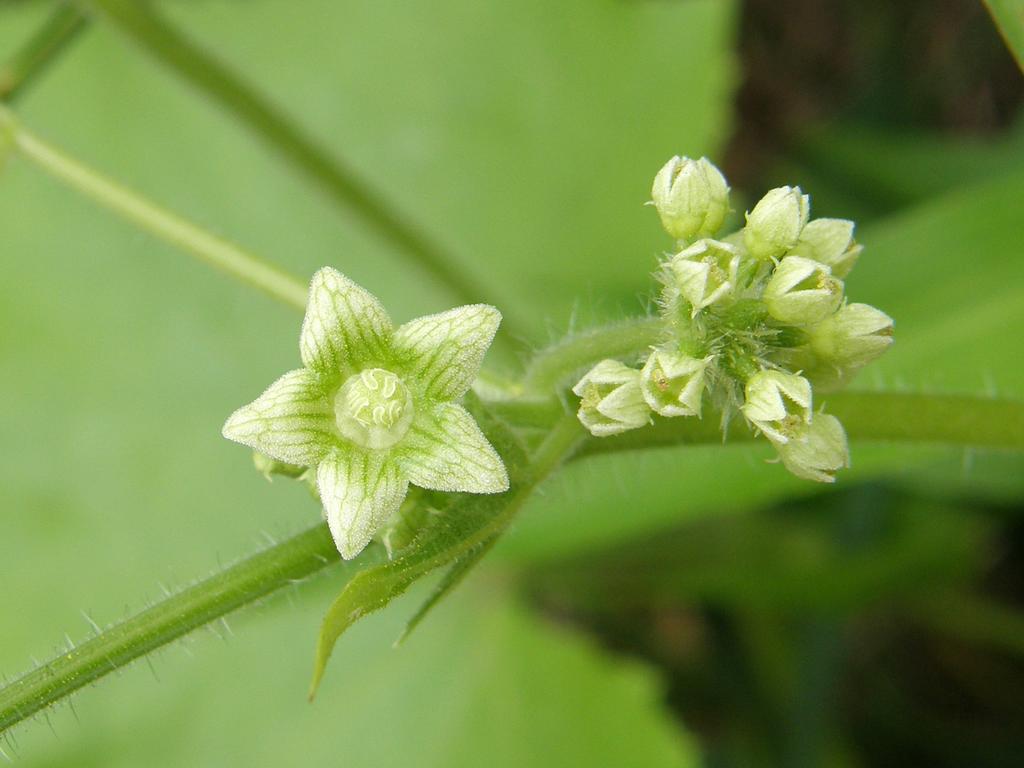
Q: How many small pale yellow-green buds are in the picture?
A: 10